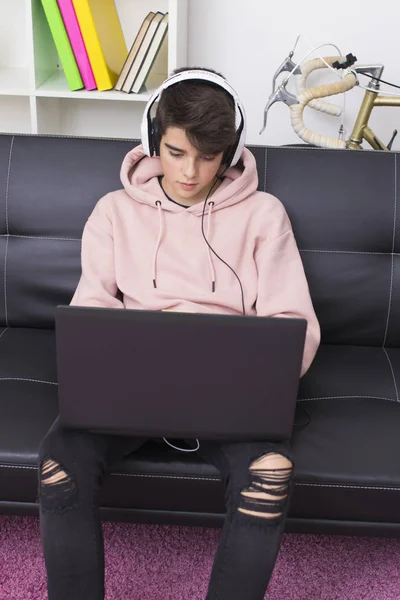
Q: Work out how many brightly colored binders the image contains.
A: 3